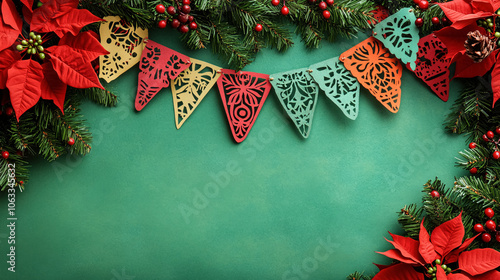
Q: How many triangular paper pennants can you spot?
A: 9